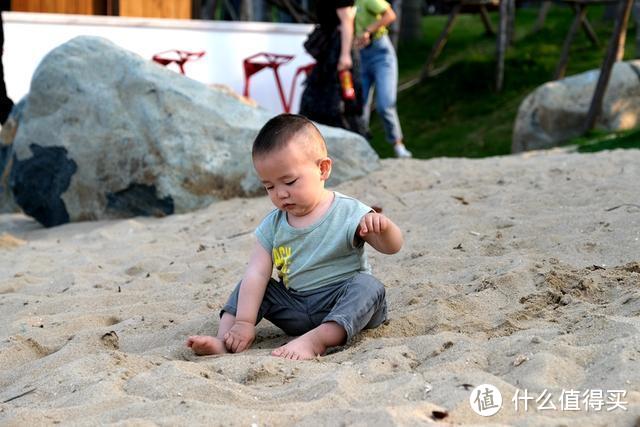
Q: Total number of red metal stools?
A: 3